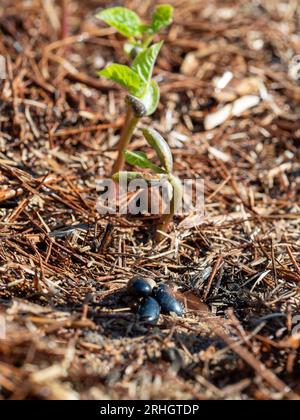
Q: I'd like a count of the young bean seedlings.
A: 3